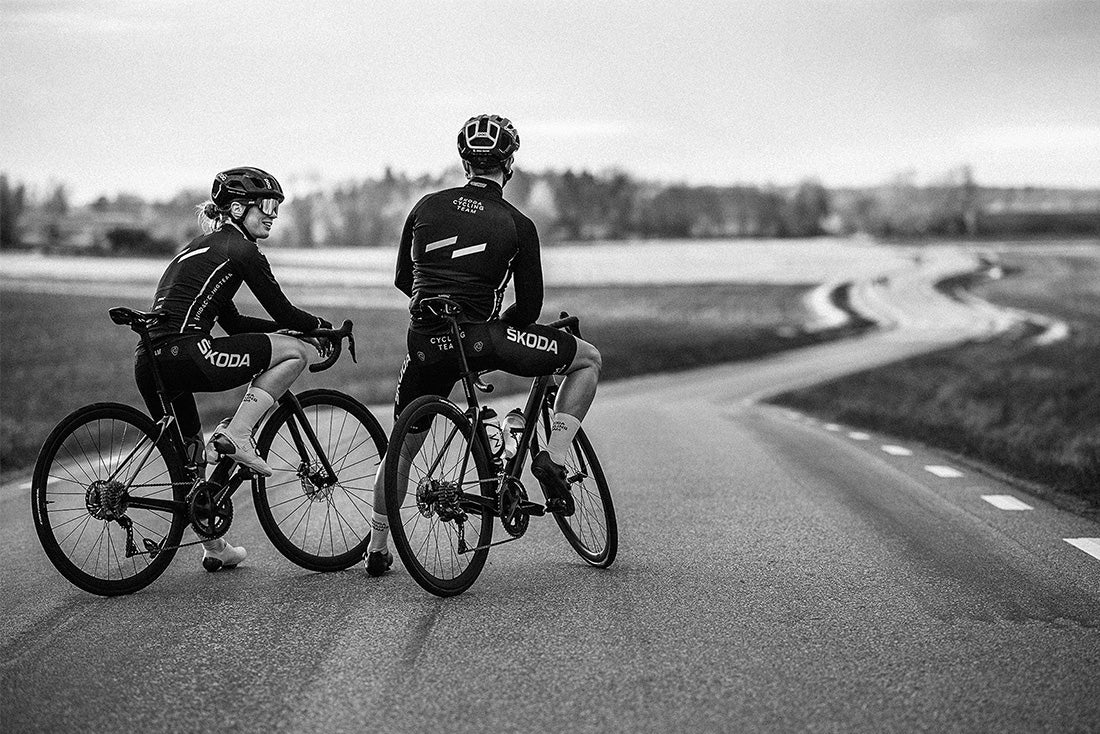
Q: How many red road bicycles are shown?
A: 0